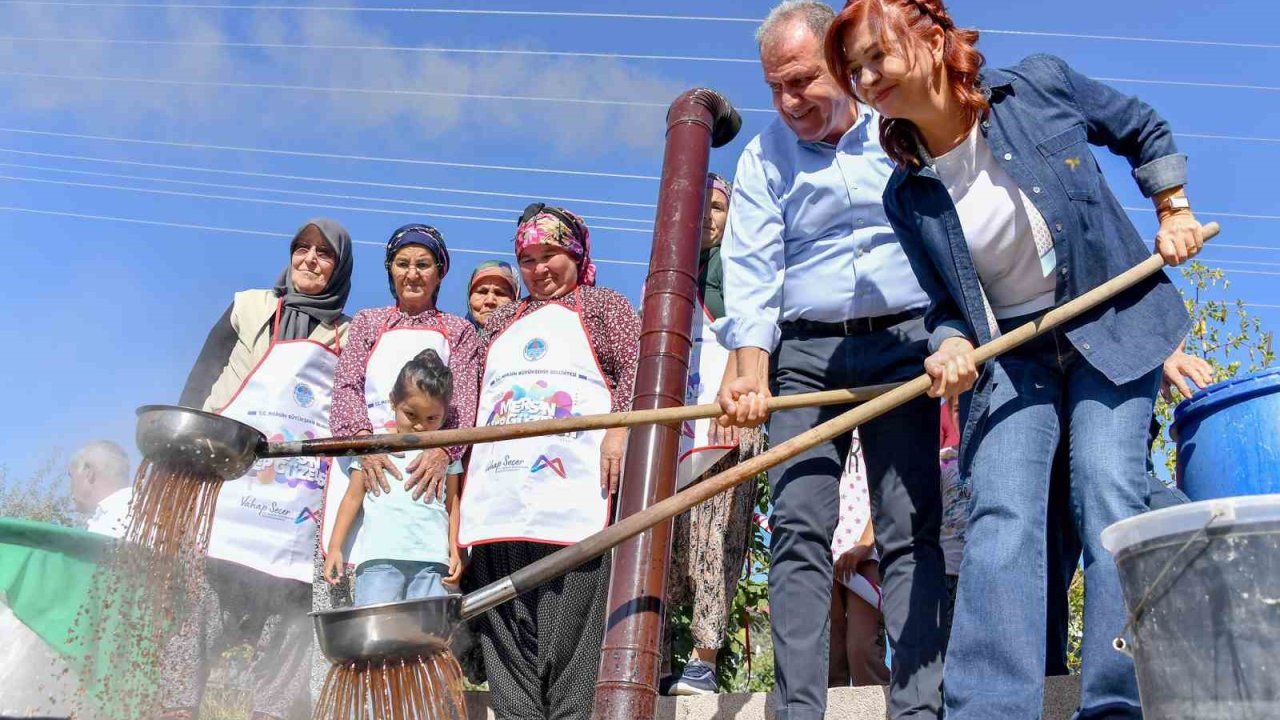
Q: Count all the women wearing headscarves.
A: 5